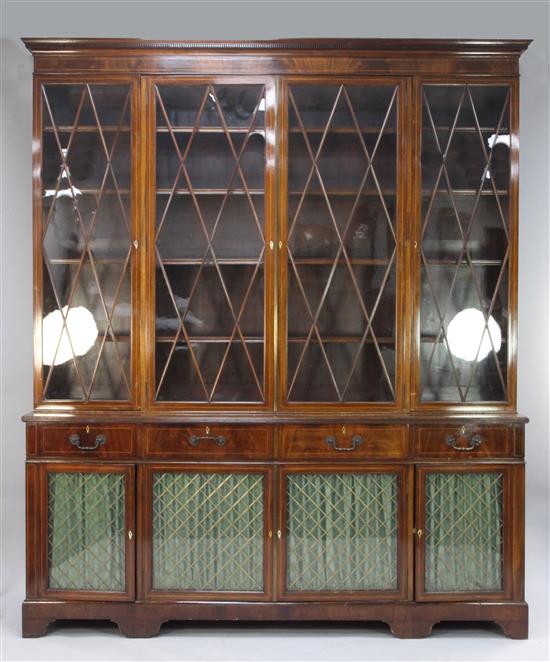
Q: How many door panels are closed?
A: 8